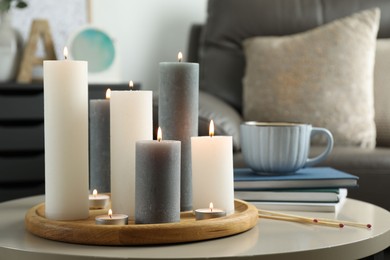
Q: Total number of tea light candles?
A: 3